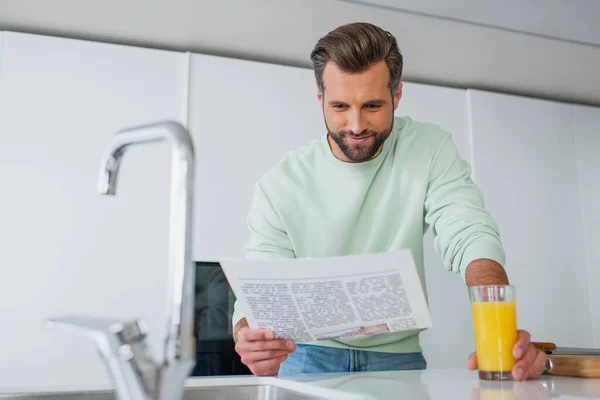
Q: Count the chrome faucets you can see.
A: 1